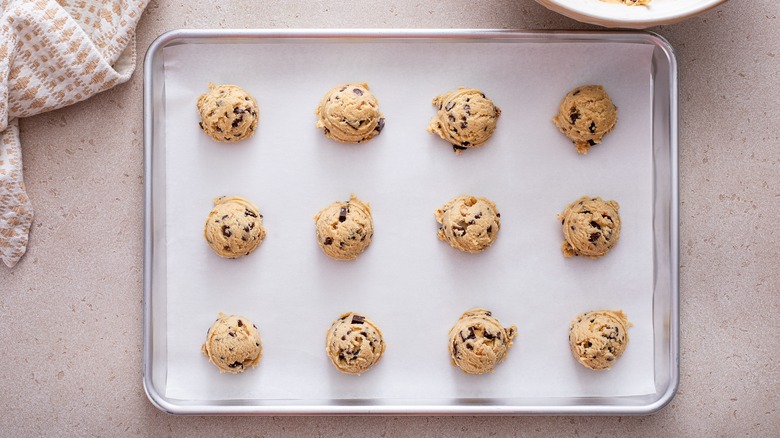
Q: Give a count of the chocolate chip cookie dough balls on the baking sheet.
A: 12